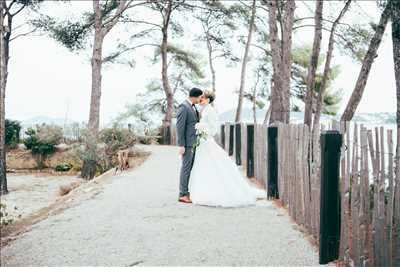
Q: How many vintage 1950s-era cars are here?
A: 0